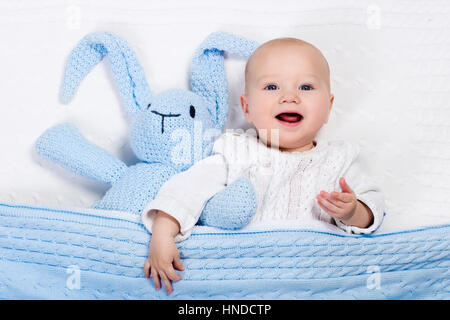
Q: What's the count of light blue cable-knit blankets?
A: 1